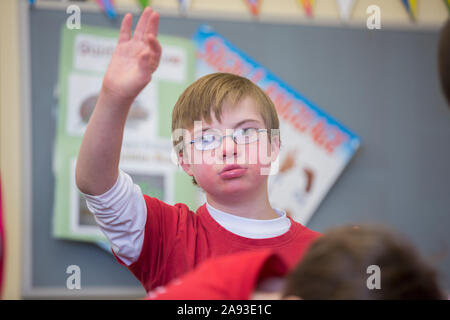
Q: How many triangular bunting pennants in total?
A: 9